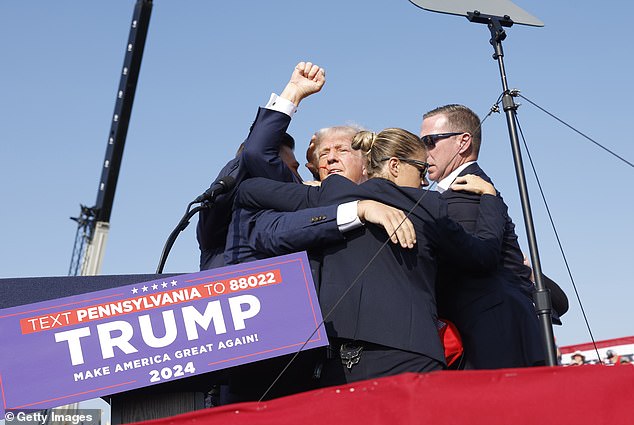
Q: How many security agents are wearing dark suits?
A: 3